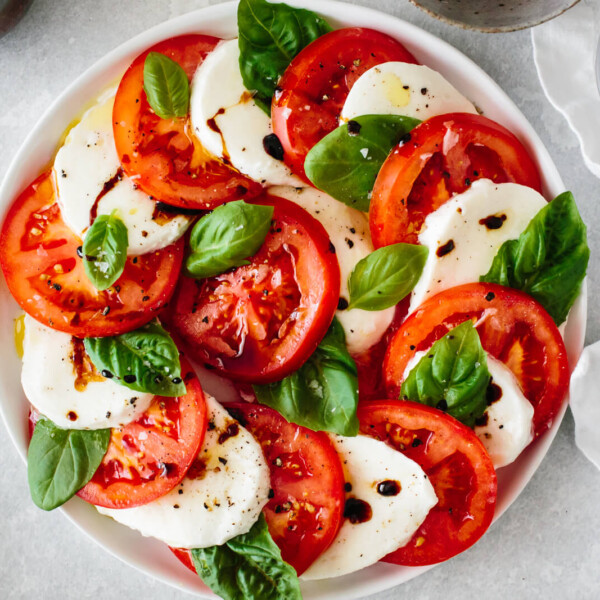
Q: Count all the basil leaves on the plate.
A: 12